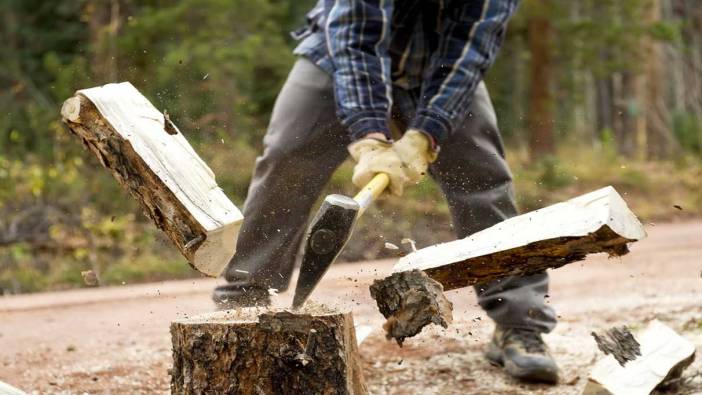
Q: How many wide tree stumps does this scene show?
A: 1